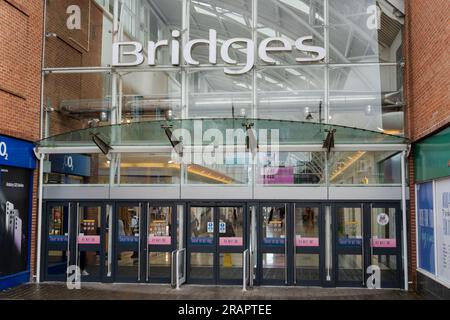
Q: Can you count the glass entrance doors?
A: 10